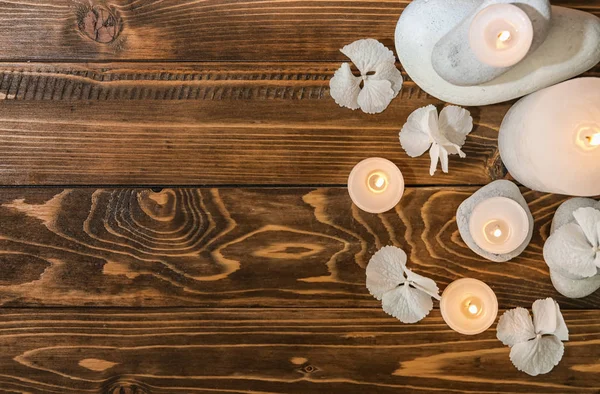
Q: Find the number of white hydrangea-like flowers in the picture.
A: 5